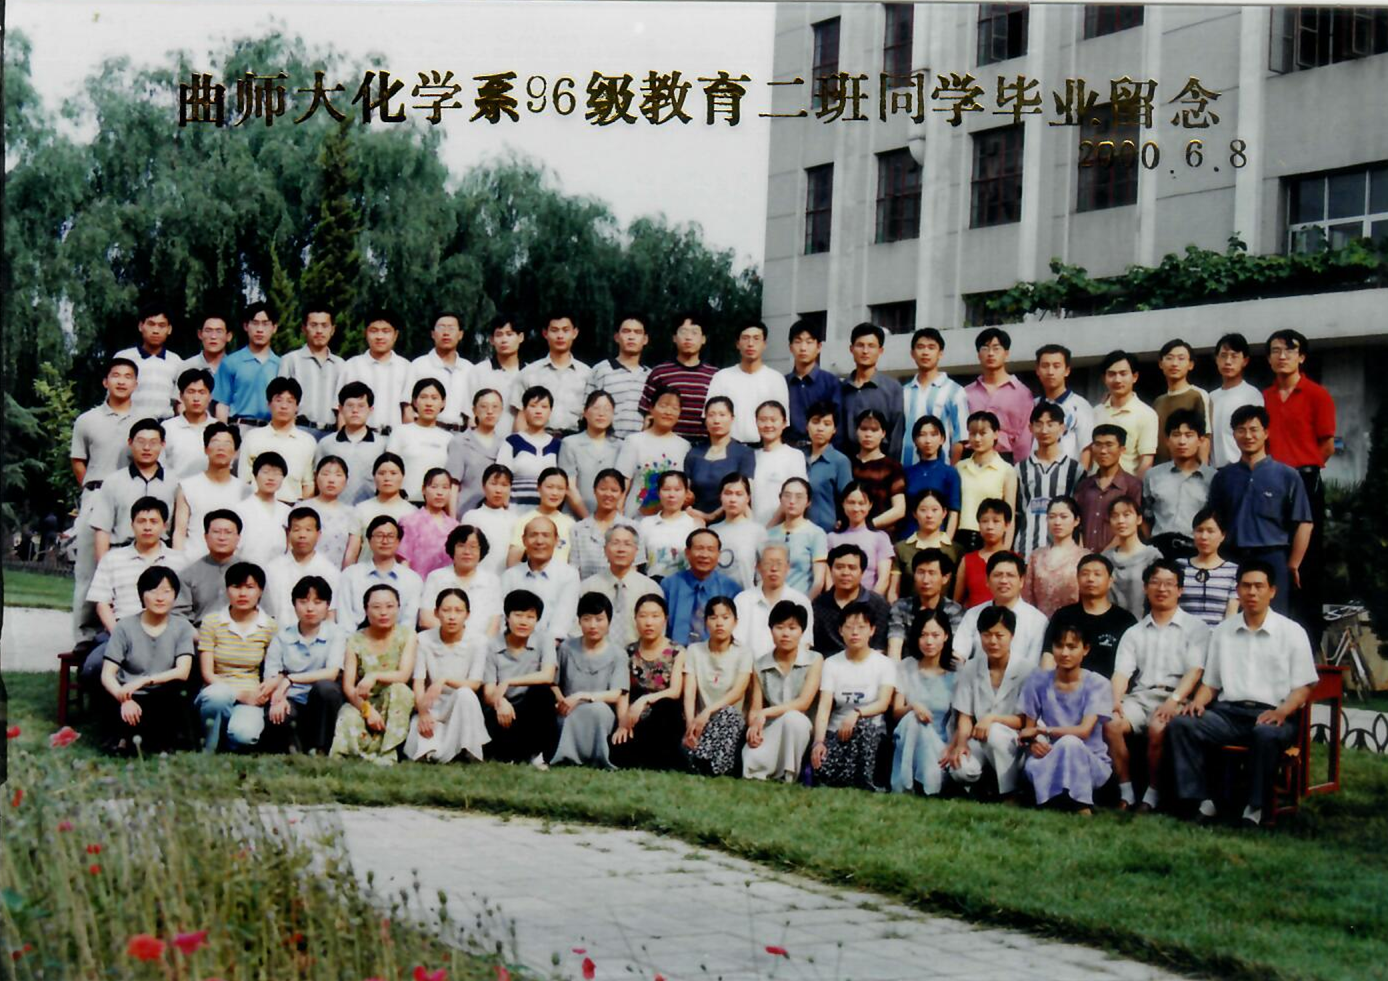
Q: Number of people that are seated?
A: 15